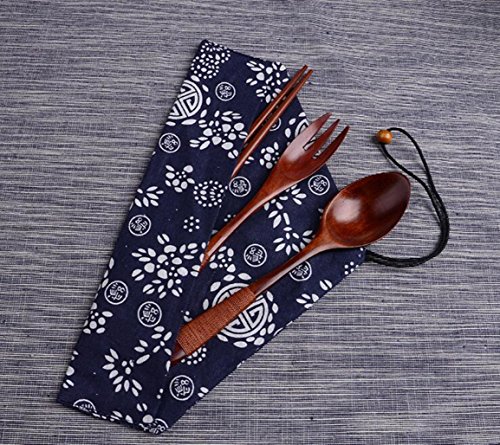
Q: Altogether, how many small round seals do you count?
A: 13